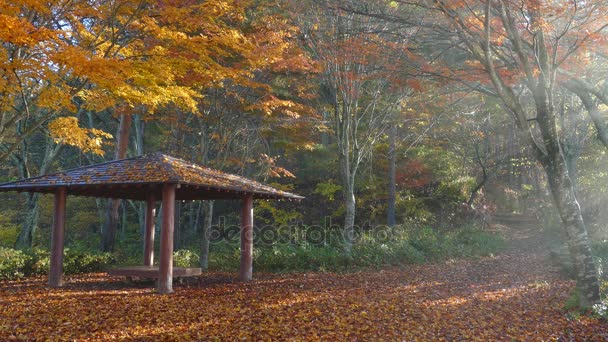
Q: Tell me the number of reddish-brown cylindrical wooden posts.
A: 4